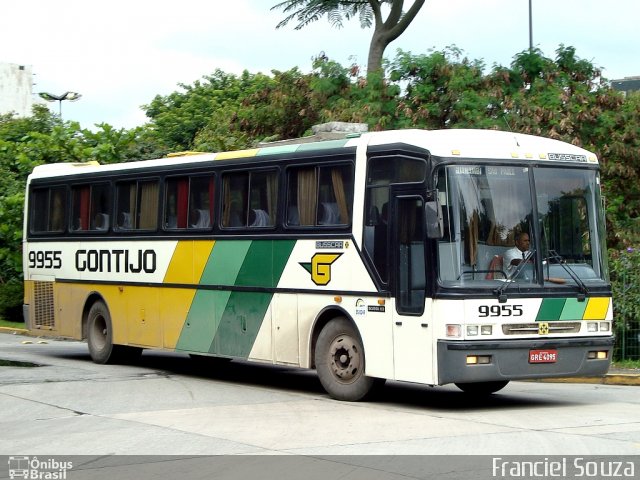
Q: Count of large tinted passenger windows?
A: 6